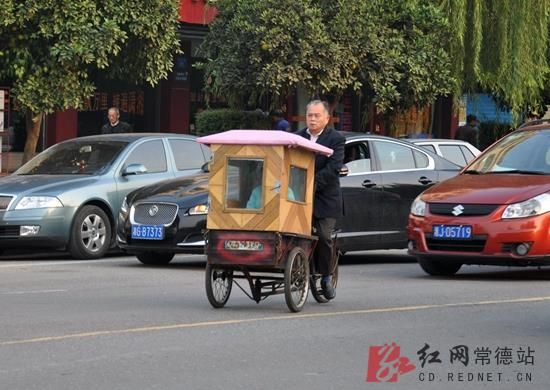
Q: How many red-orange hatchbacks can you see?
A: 1